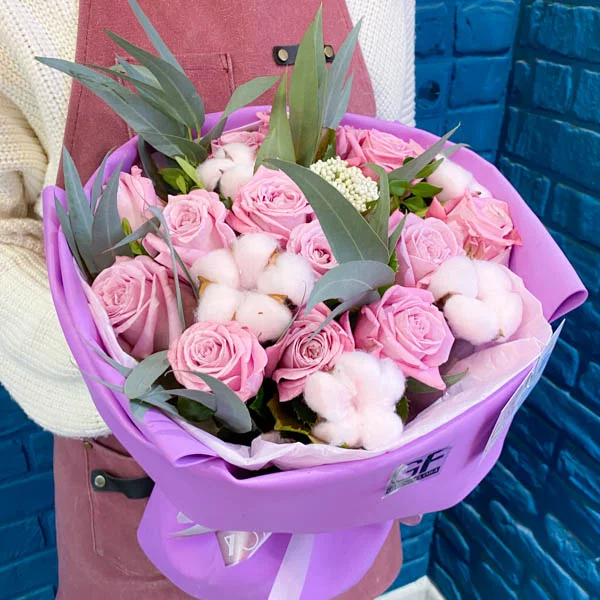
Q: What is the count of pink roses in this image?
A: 12